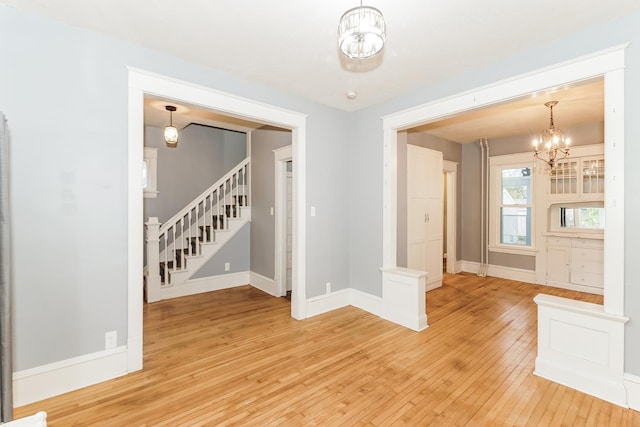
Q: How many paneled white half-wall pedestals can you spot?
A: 2